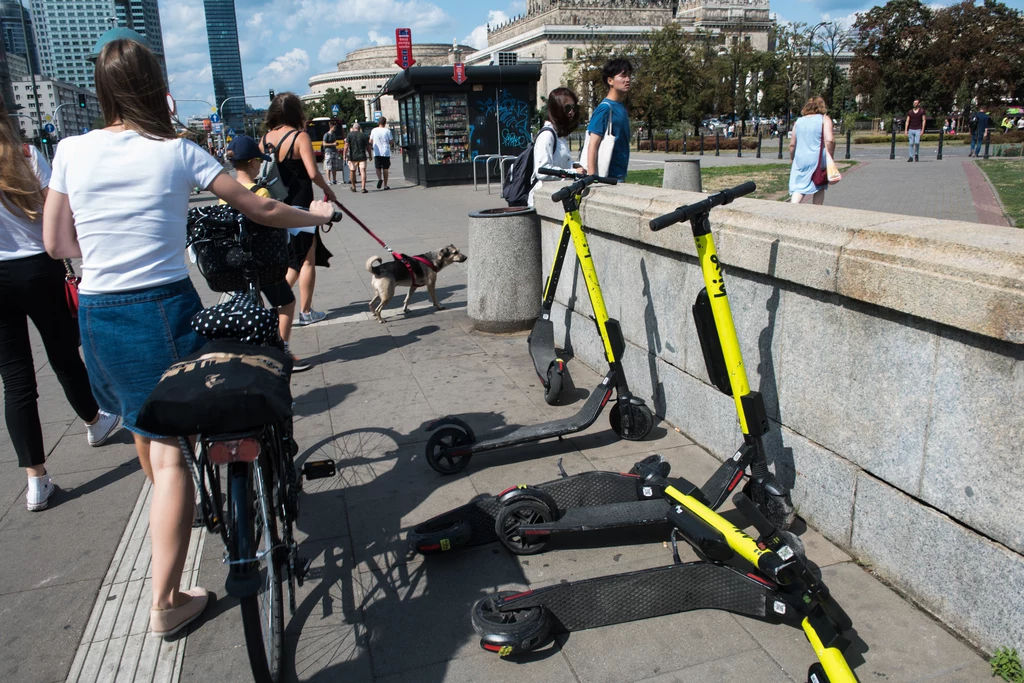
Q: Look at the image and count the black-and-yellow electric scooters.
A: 5